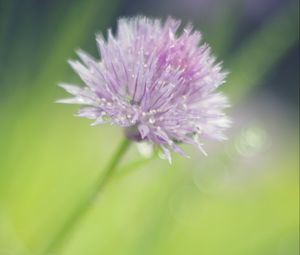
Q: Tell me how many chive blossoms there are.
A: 1